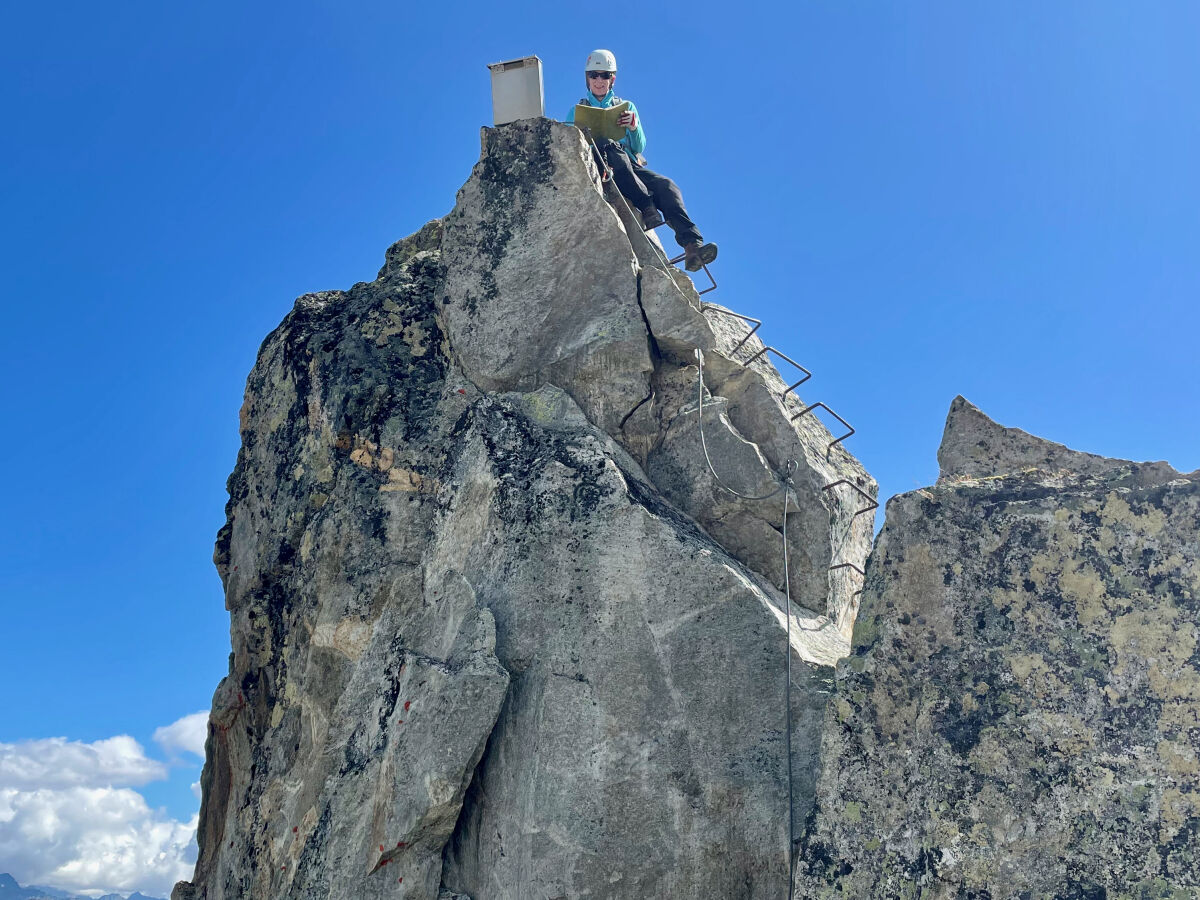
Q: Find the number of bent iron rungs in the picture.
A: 7